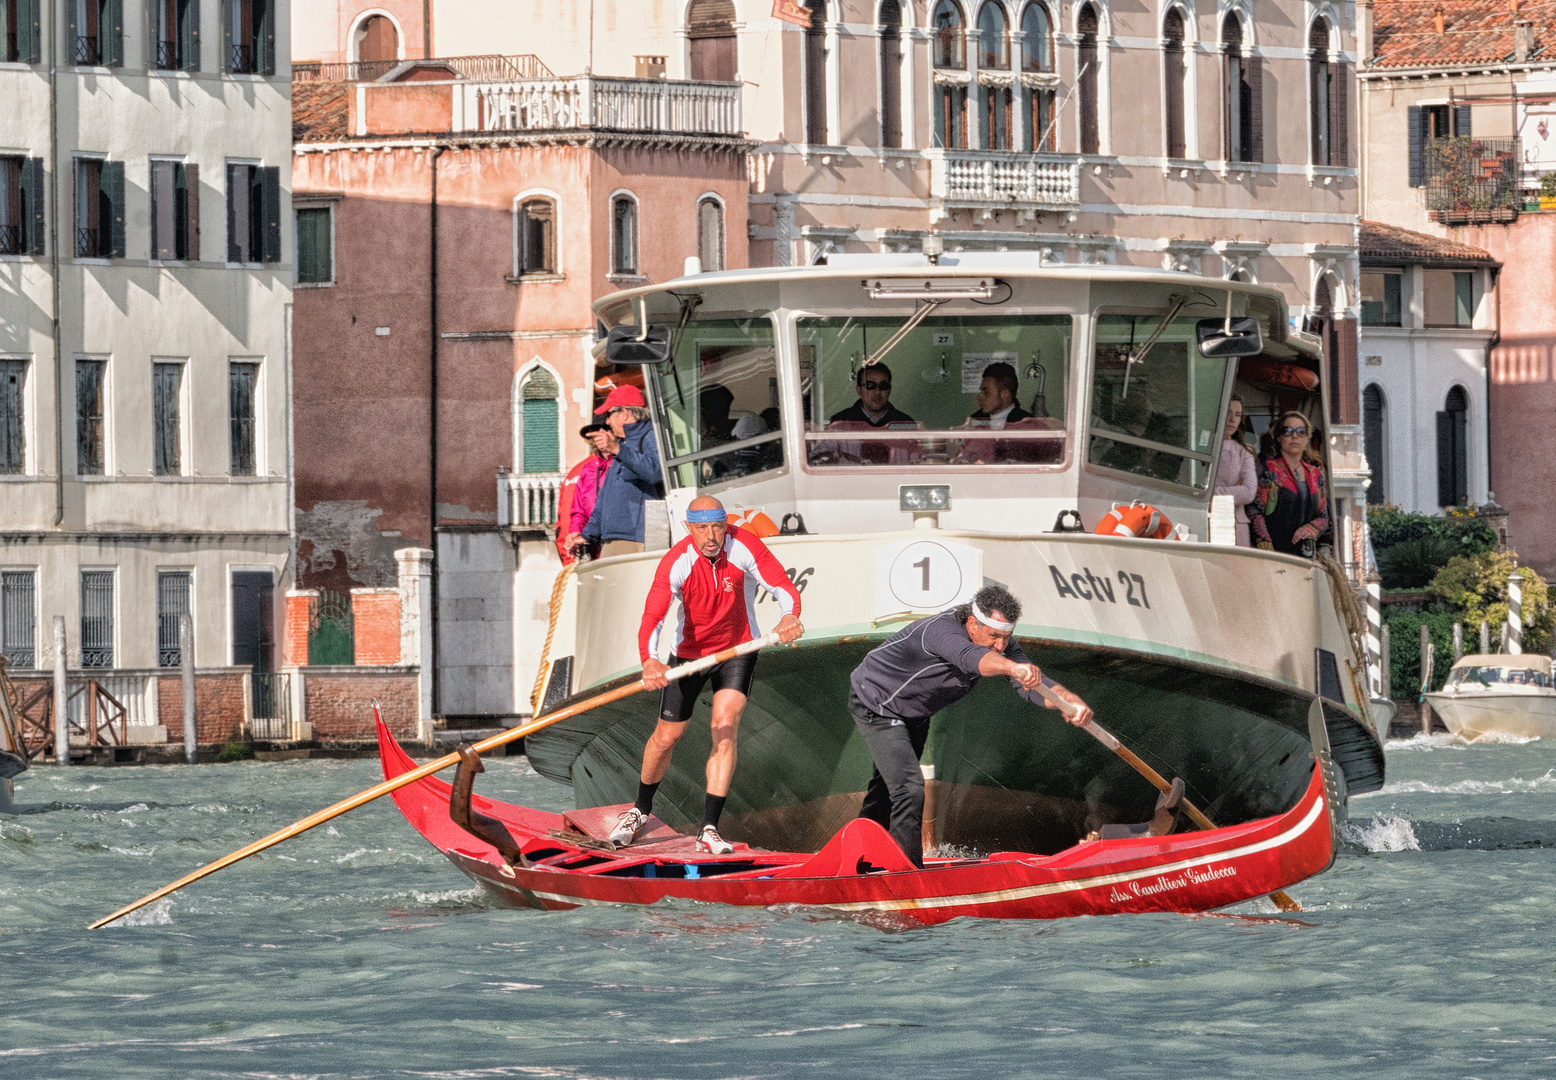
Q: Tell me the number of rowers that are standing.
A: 2